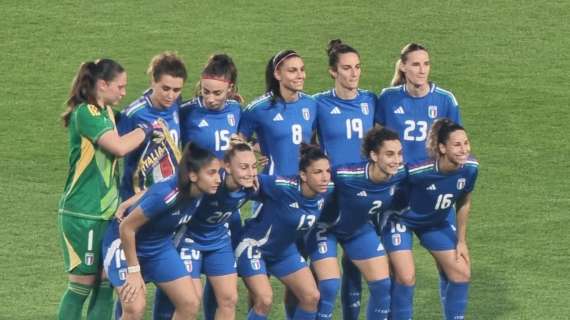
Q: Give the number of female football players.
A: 11